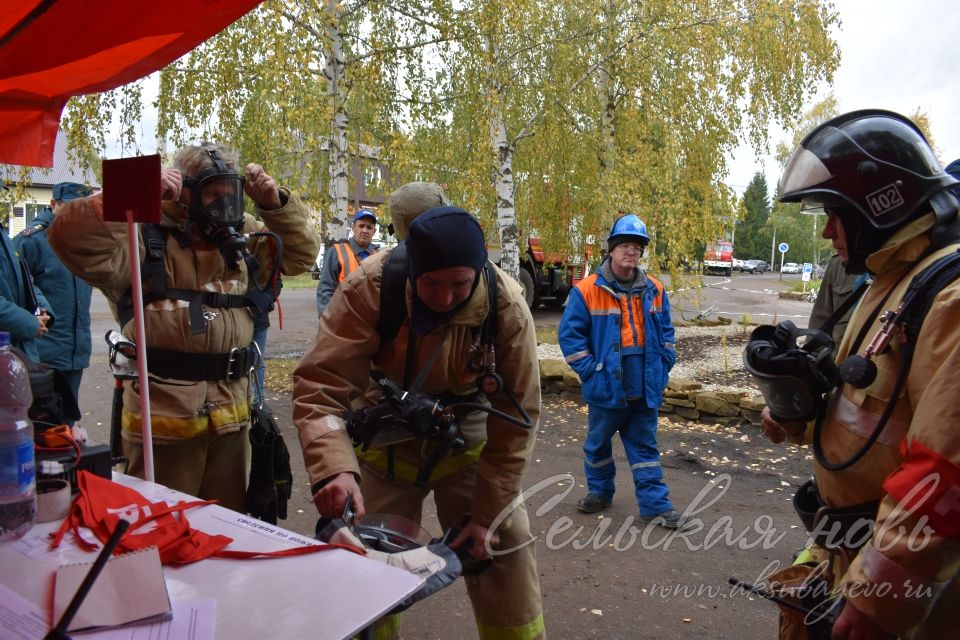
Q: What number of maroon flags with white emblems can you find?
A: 0